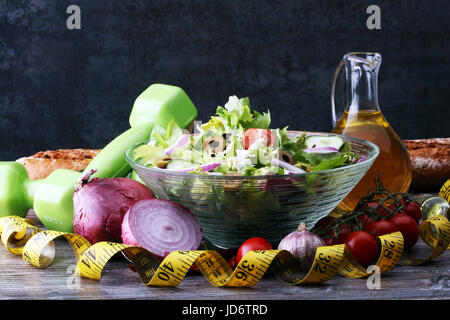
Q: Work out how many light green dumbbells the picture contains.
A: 2